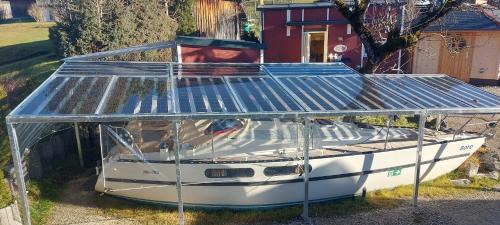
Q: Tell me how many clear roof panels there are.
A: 11